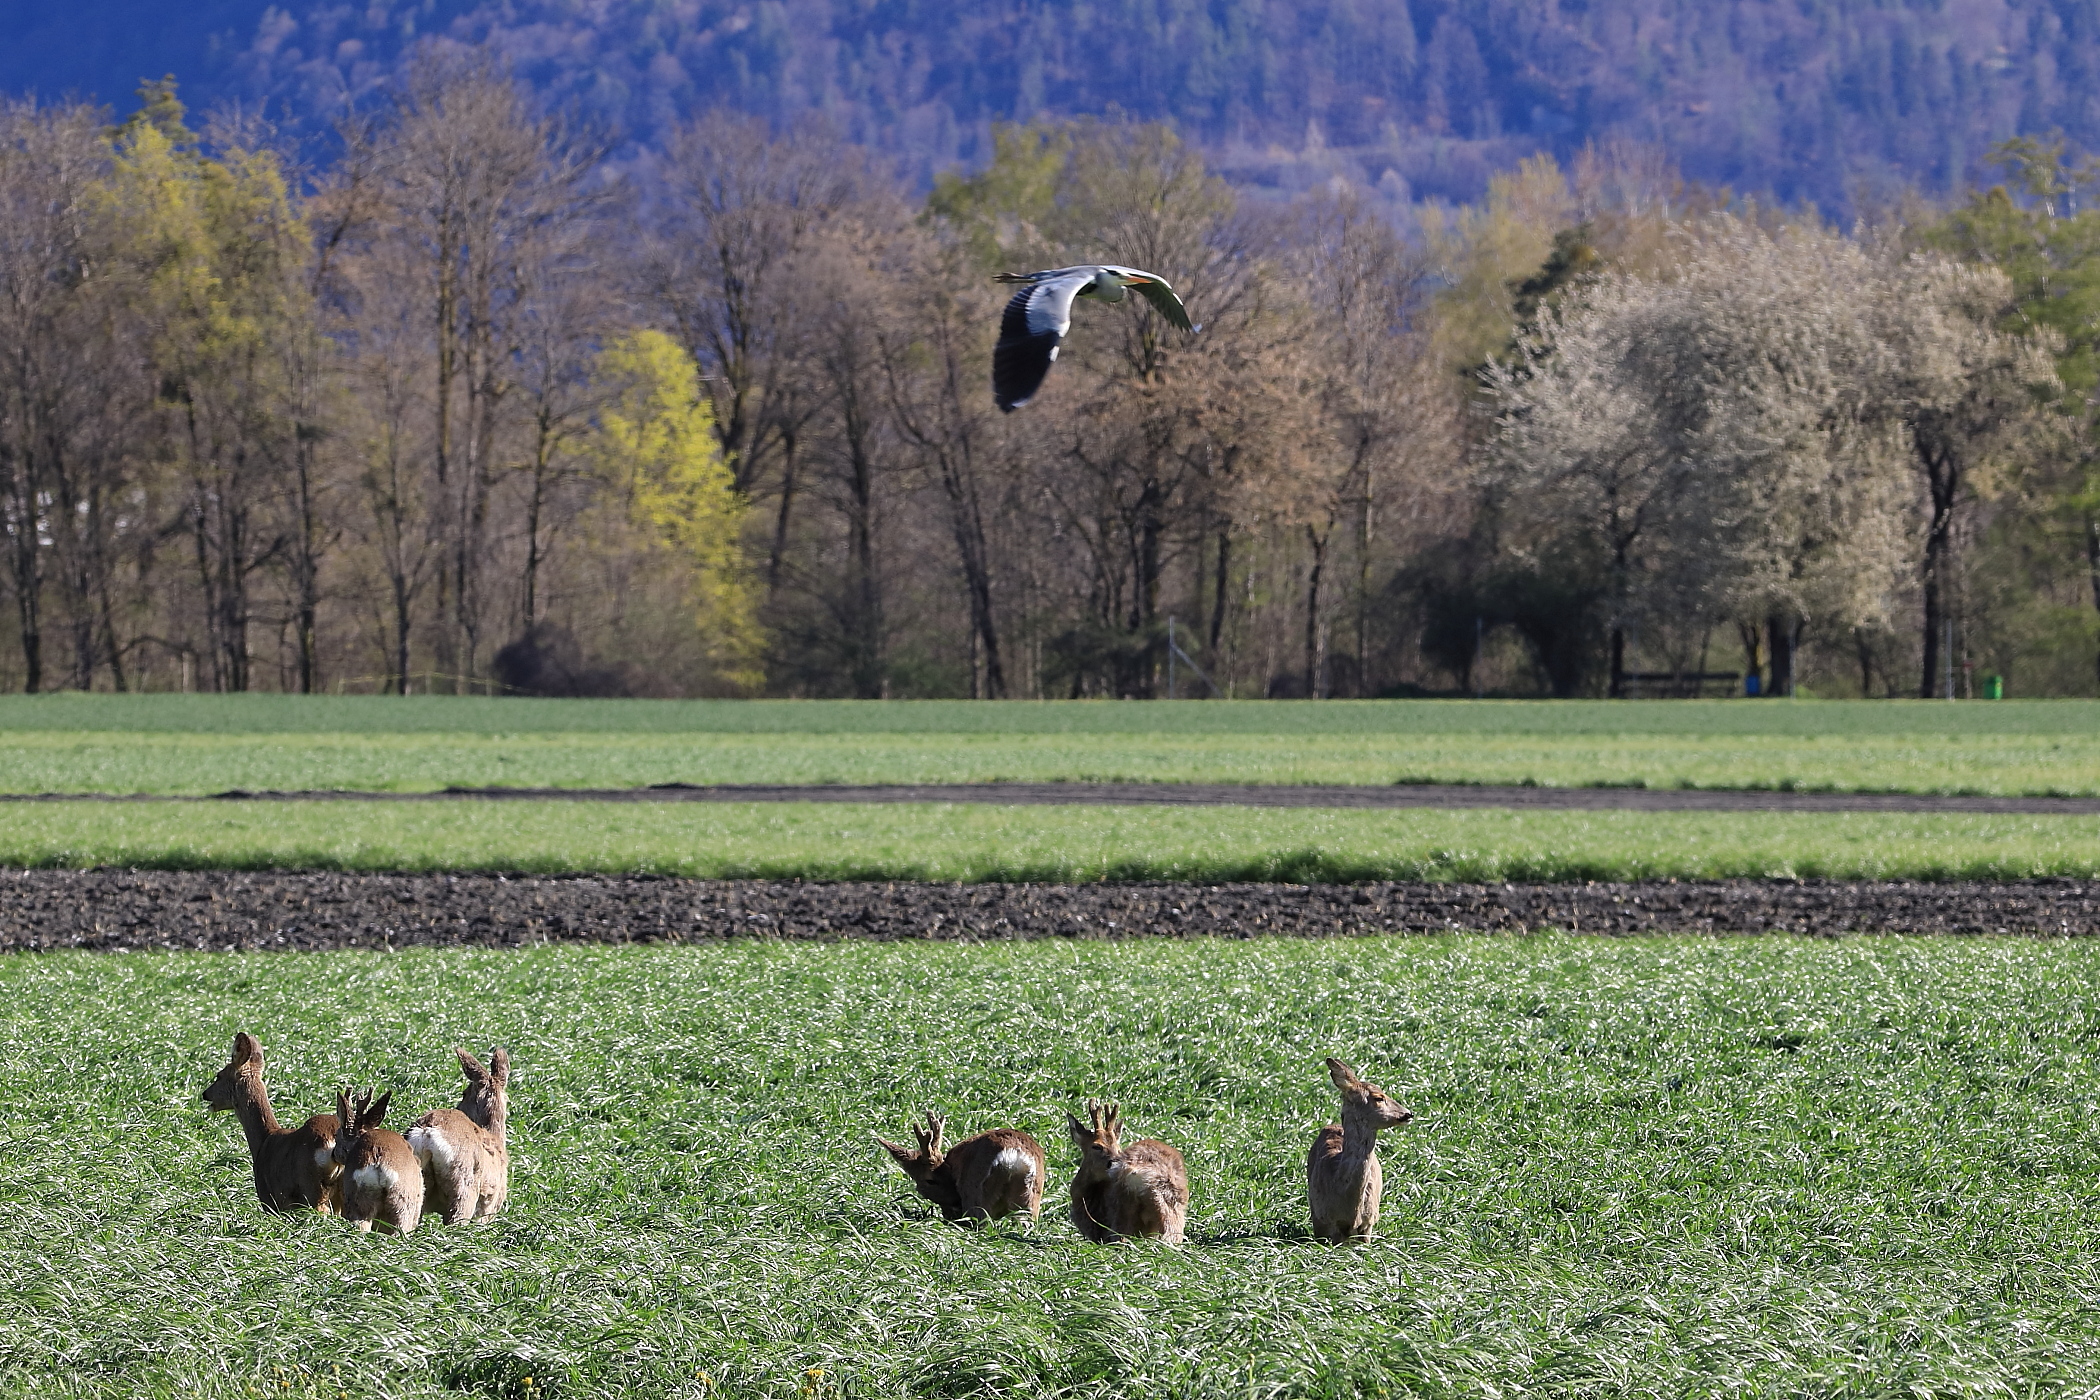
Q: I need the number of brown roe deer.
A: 6